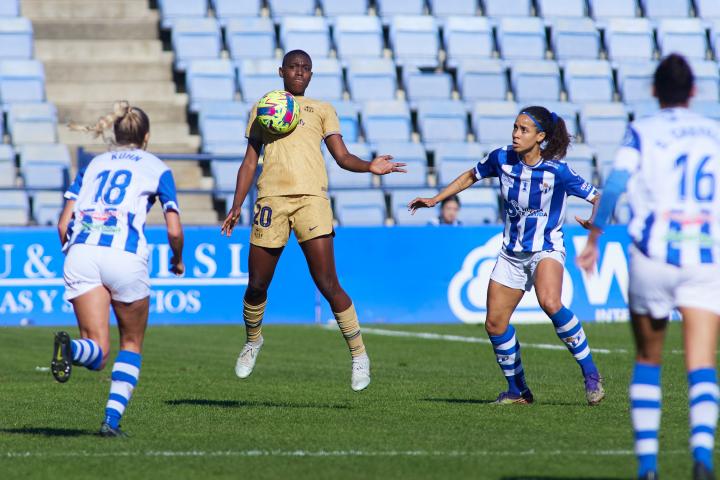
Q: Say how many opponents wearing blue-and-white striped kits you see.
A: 3